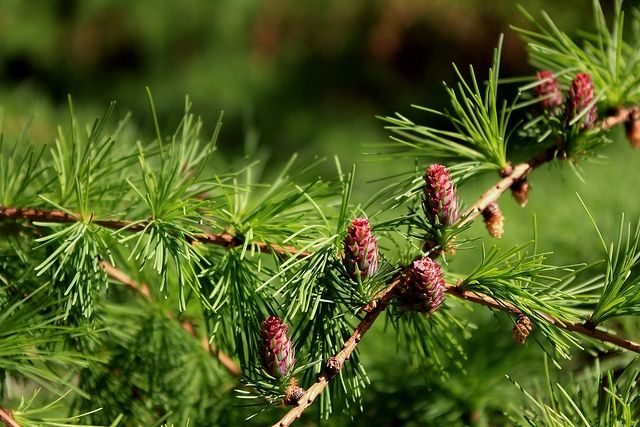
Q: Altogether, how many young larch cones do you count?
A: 6